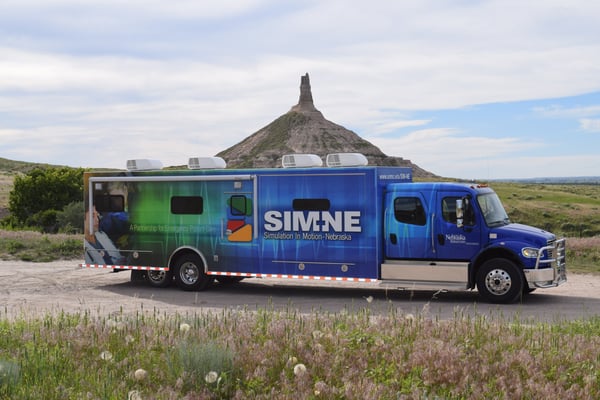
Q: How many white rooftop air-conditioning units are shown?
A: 4